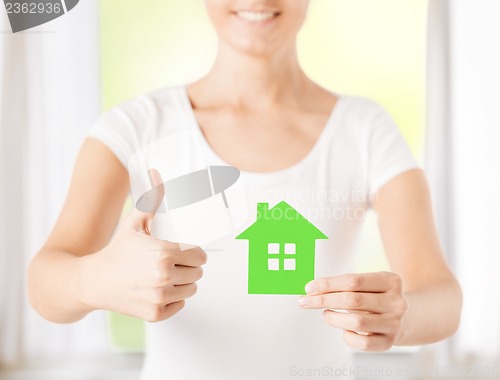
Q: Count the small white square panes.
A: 4